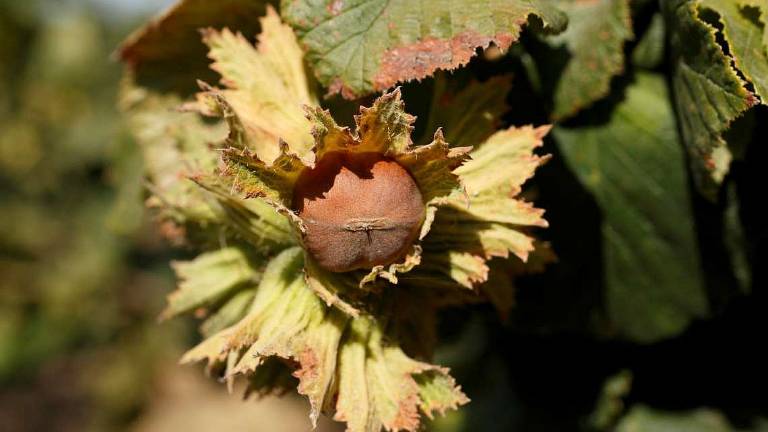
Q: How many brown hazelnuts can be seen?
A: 1